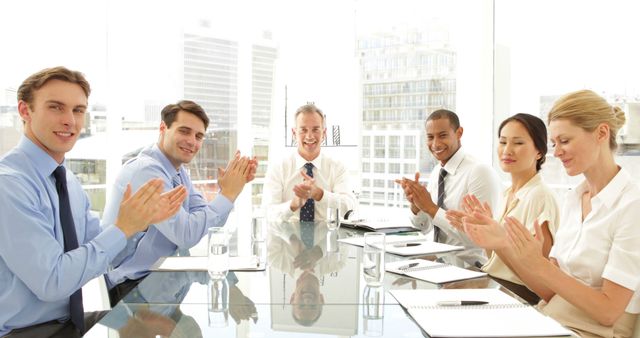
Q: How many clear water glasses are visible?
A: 4